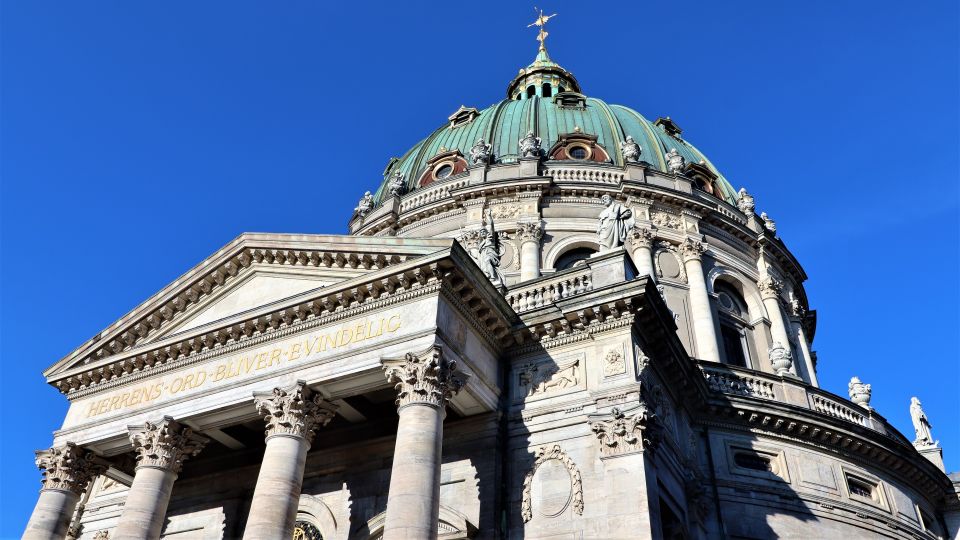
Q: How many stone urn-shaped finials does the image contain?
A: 10